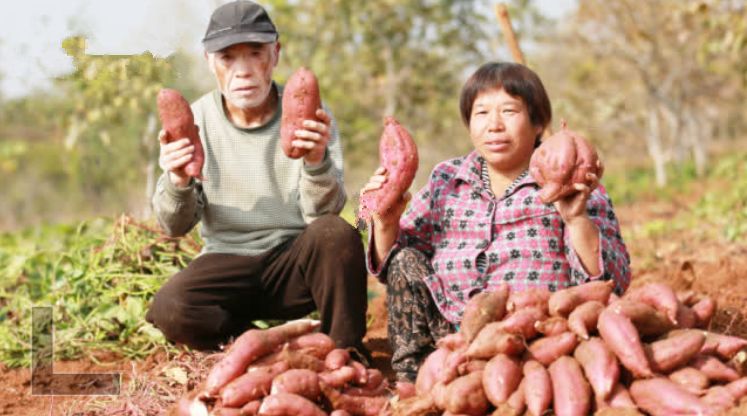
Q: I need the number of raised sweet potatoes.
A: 4